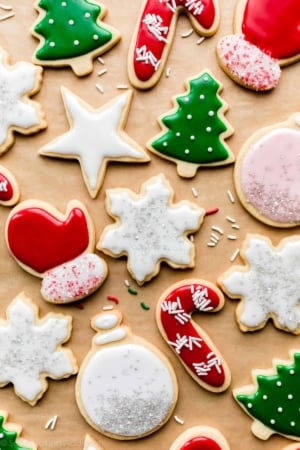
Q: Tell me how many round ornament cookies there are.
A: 2